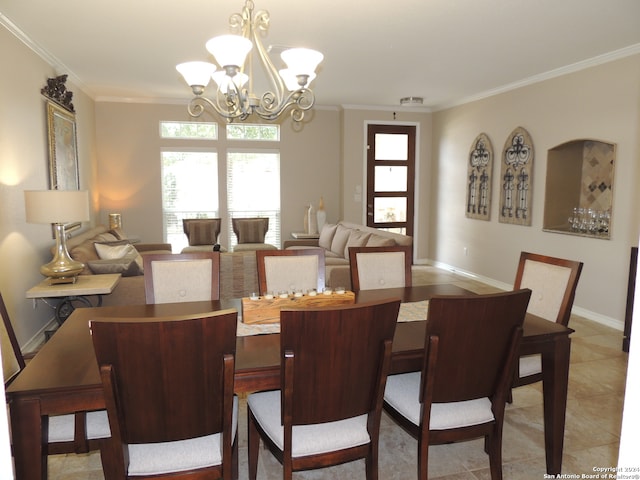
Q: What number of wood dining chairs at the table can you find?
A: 8